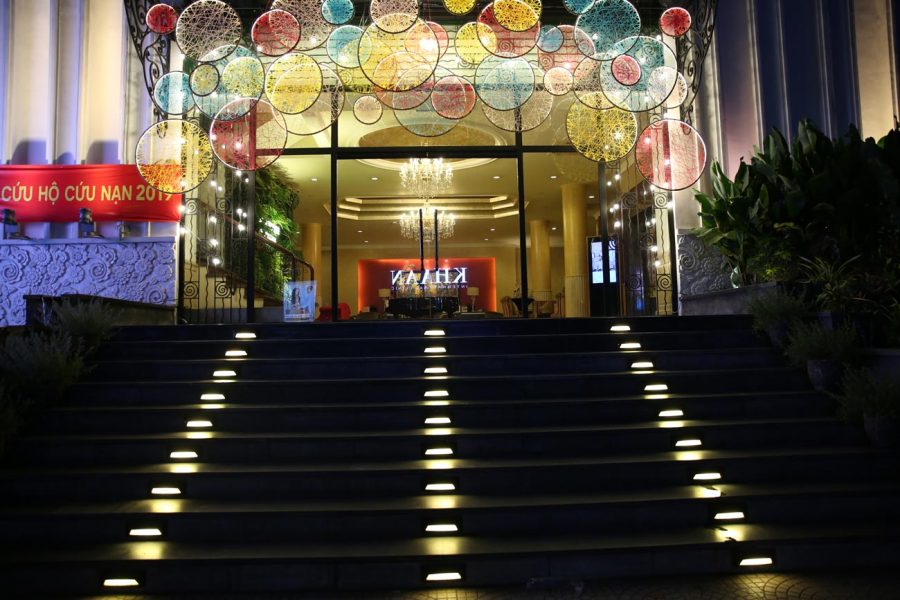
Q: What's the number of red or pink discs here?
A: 11